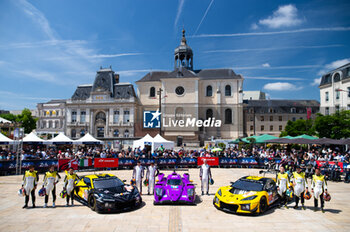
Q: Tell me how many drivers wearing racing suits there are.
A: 9